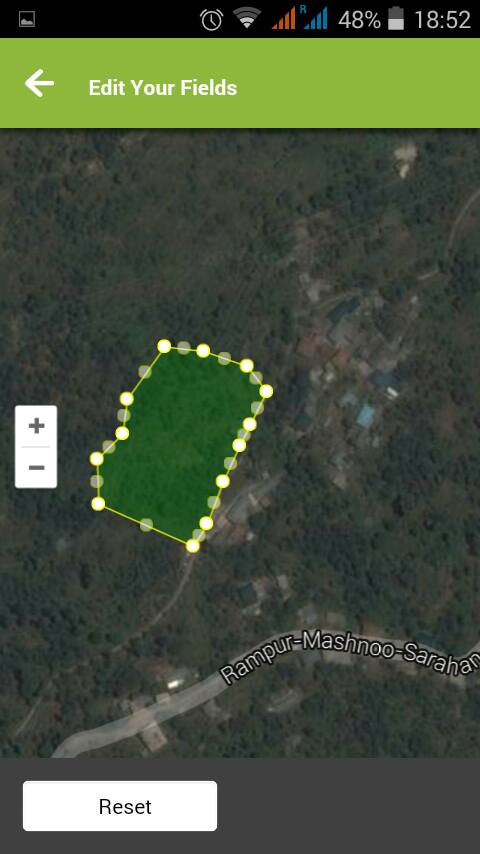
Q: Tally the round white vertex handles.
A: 13